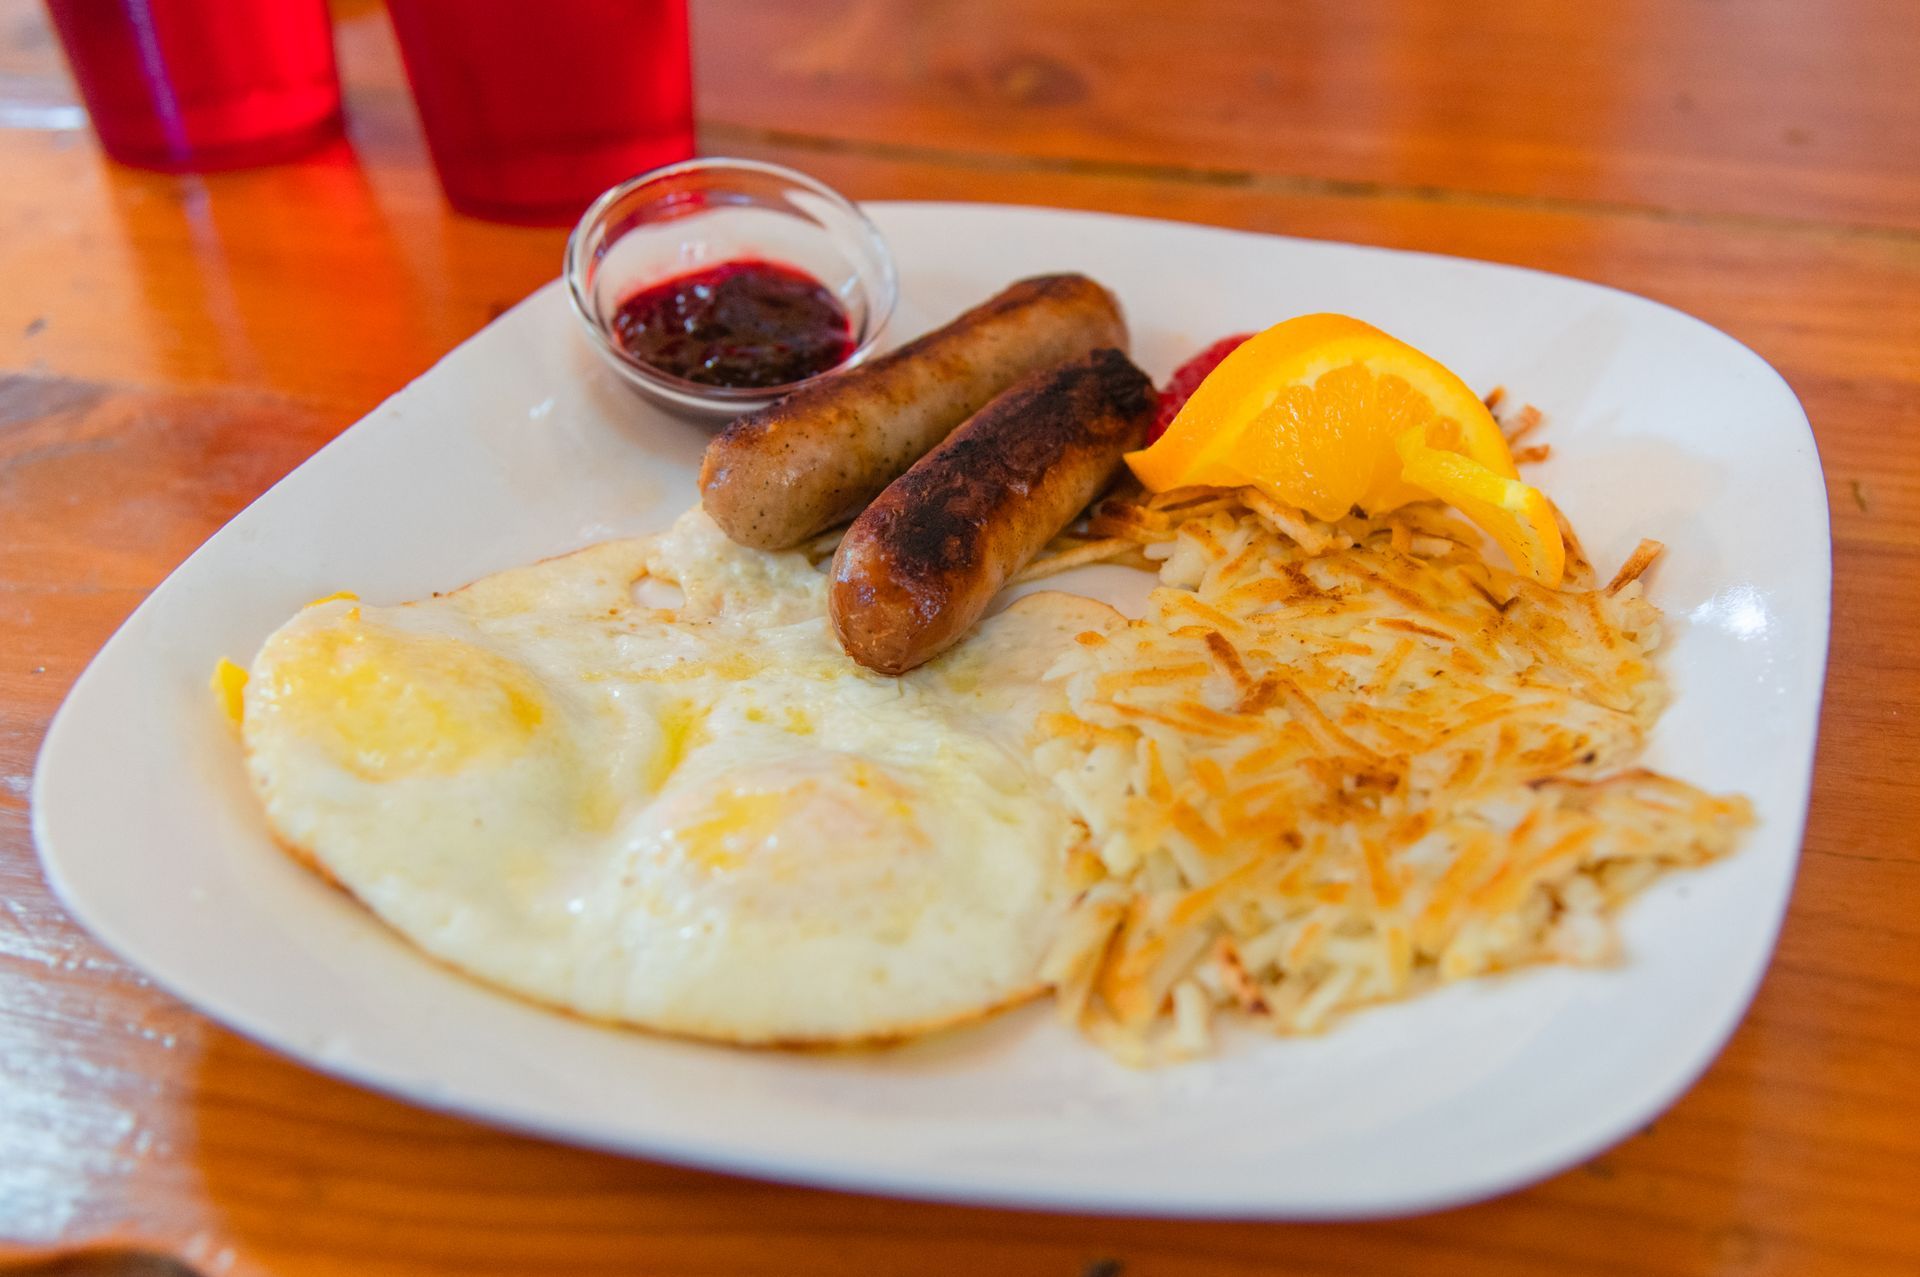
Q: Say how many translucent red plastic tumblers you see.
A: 2